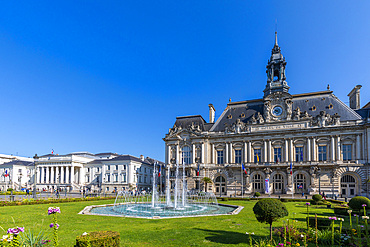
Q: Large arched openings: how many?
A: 5